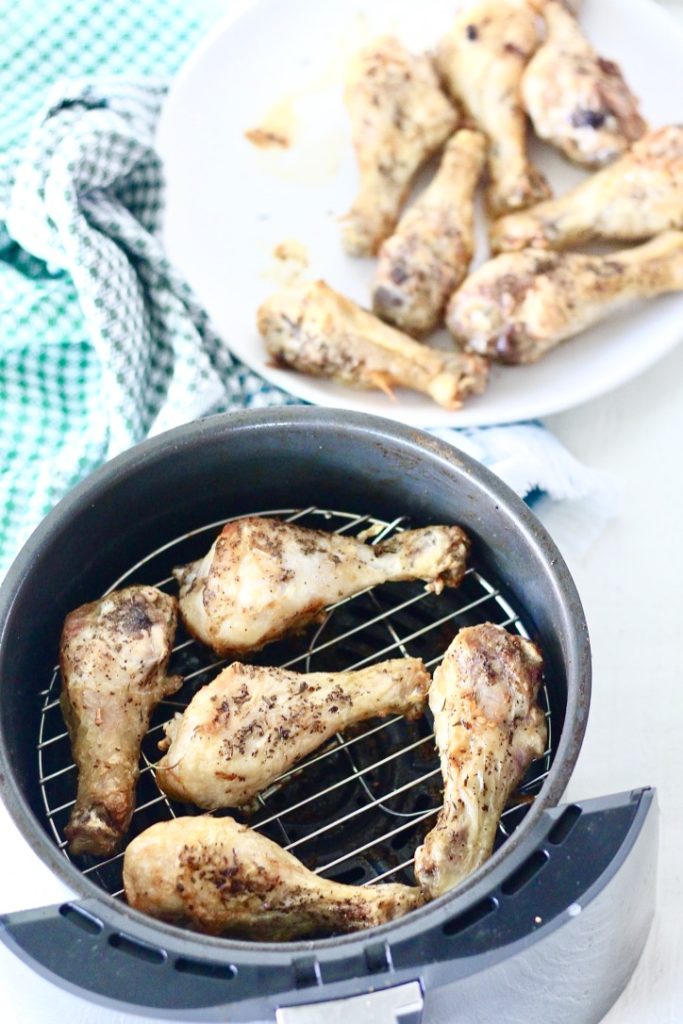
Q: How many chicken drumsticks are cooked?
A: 12